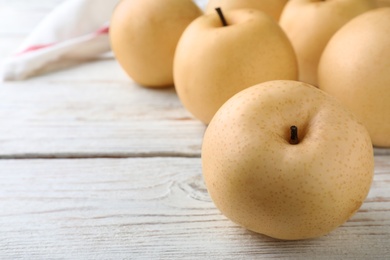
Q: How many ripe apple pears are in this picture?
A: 6